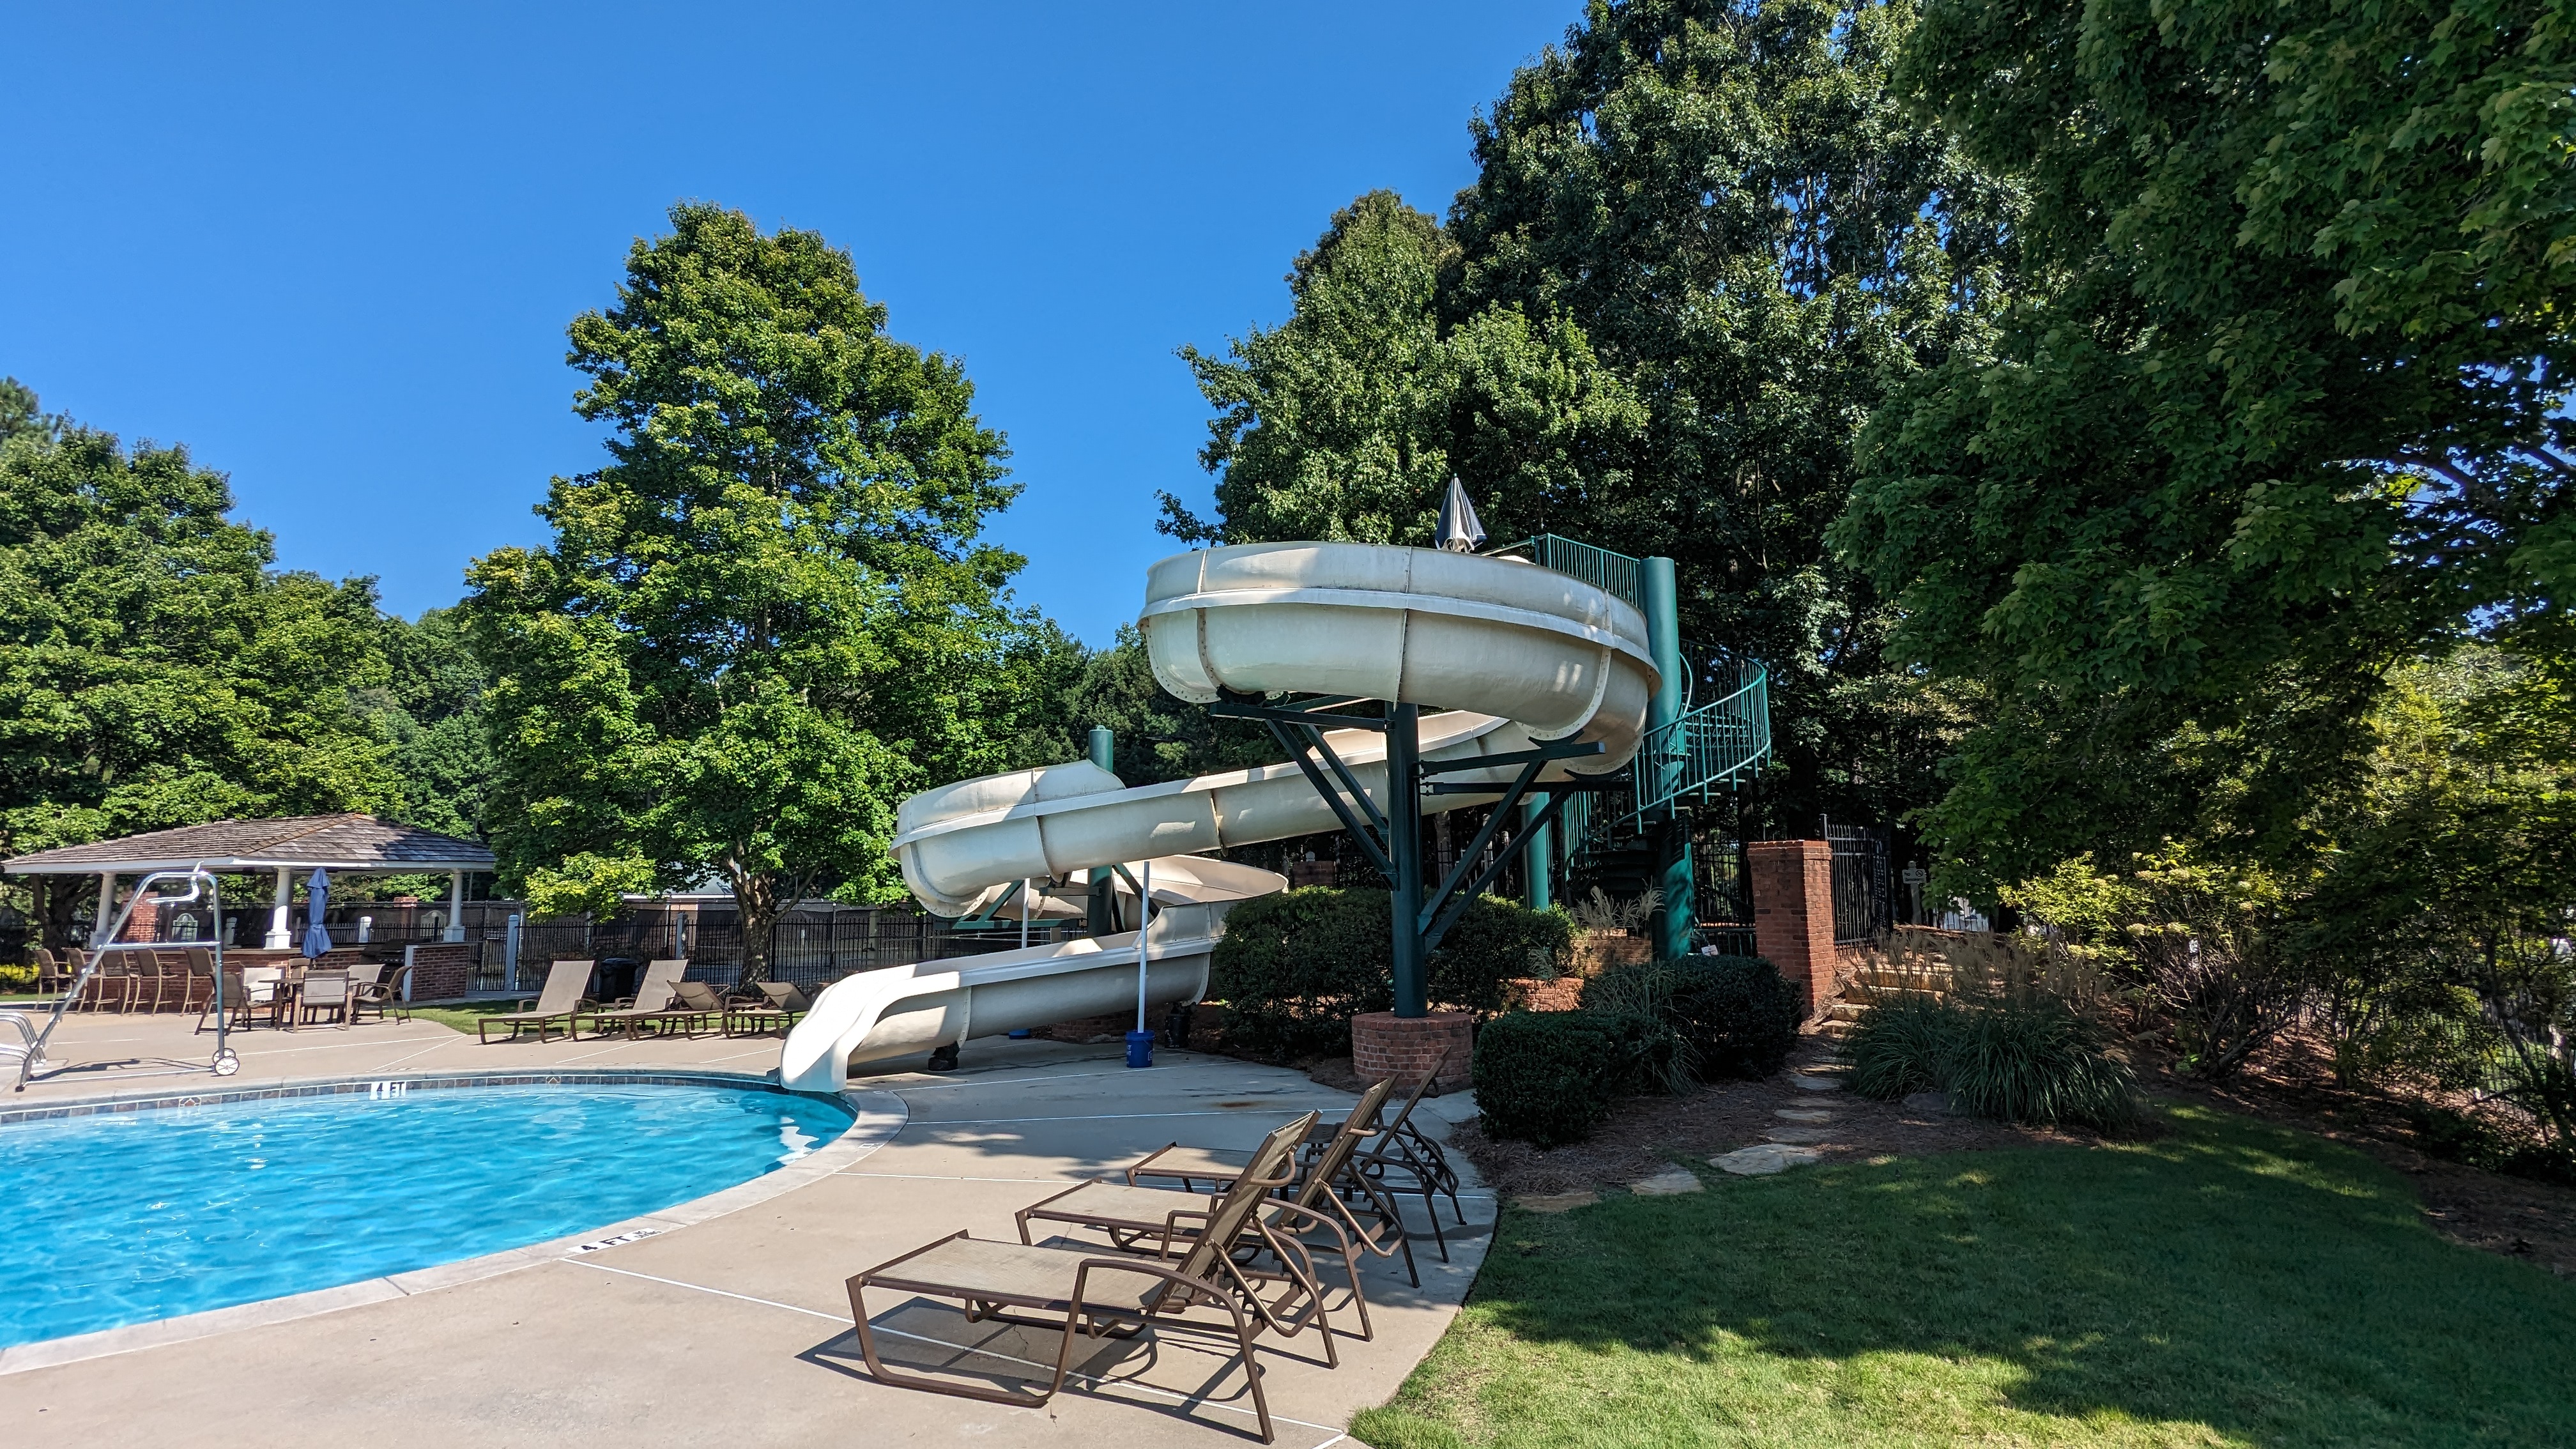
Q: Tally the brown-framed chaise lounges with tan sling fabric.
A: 7